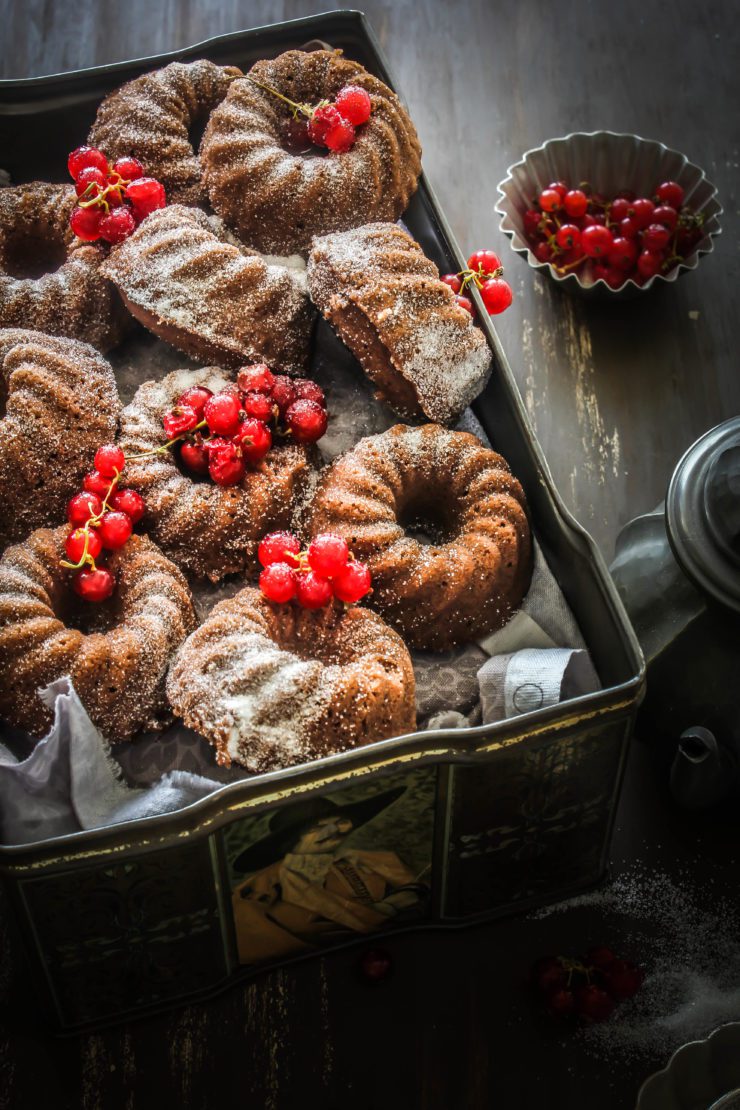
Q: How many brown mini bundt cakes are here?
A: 10